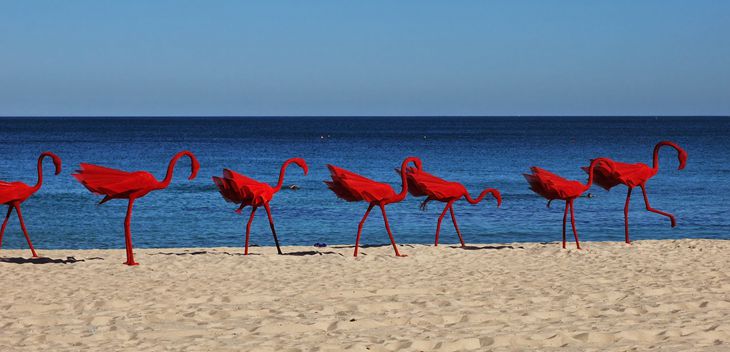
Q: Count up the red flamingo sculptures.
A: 7